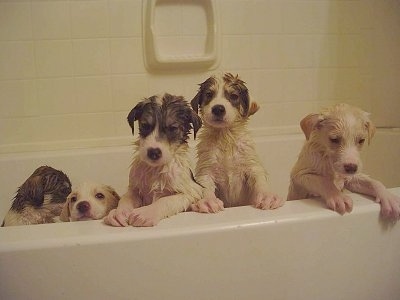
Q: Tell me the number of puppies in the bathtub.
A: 5